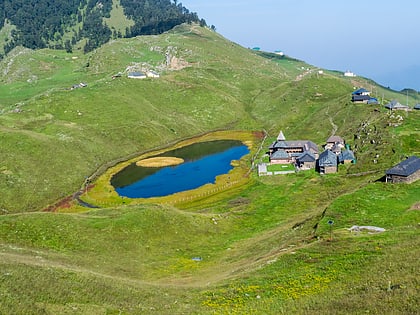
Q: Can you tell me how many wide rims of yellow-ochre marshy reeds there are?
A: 1